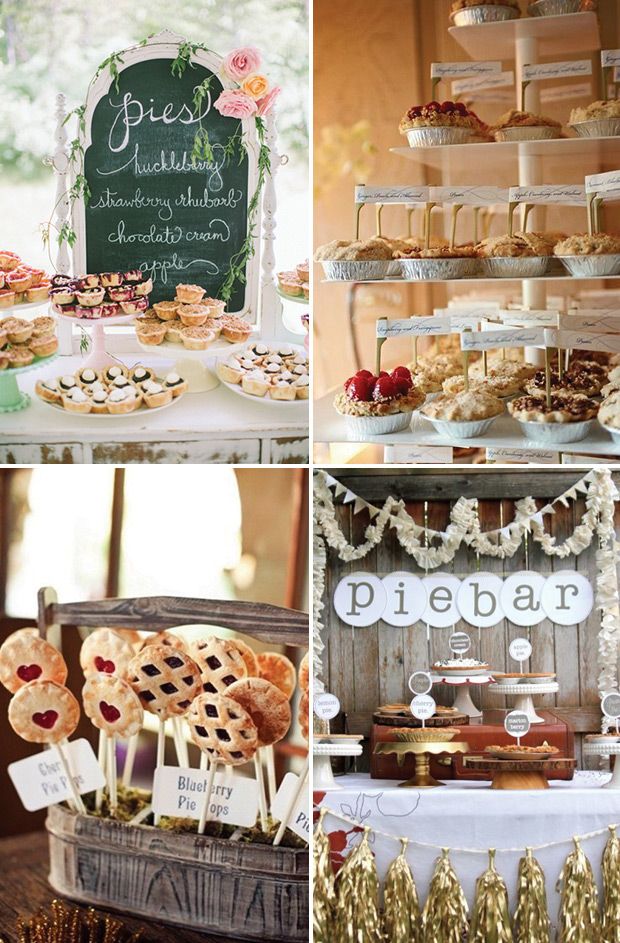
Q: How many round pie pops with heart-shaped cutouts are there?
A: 4